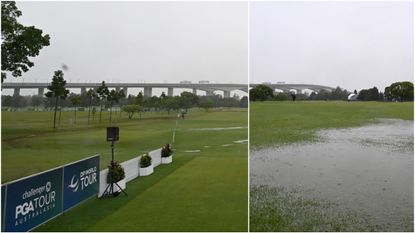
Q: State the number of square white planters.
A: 3